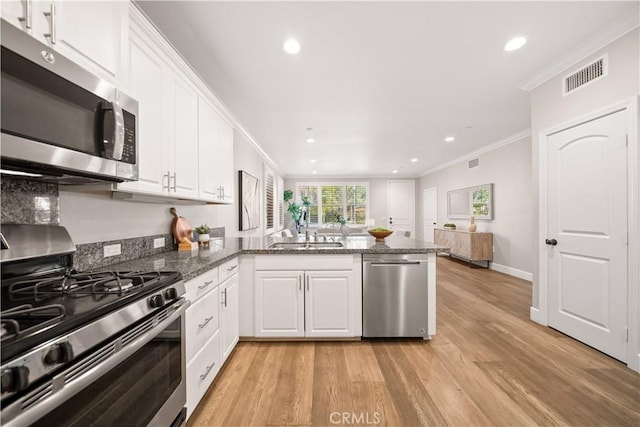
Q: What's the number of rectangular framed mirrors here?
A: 1